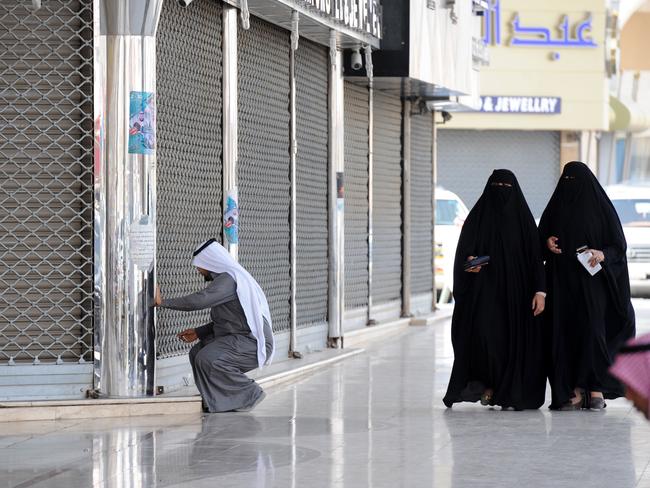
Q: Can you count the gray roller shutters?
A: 8